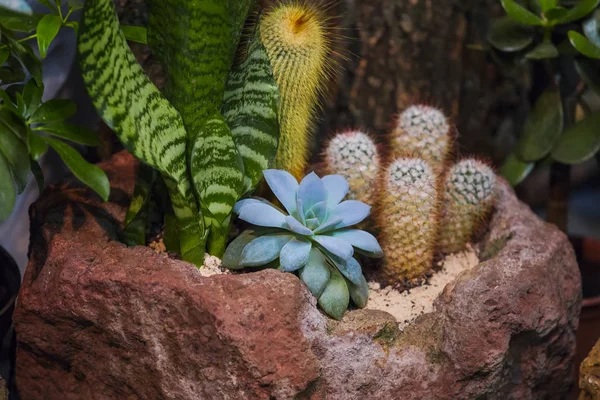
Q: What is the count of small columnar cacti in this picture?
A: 4